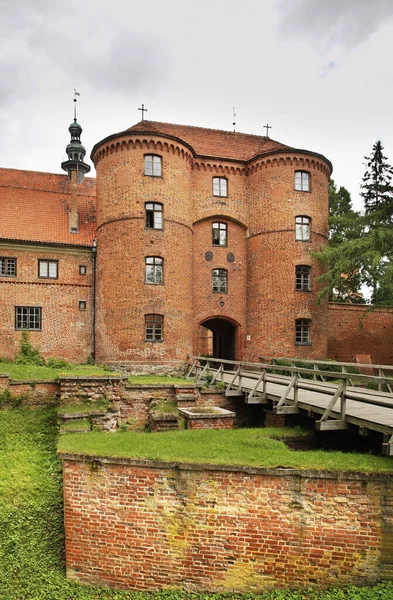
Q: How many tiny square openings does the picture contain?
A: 2